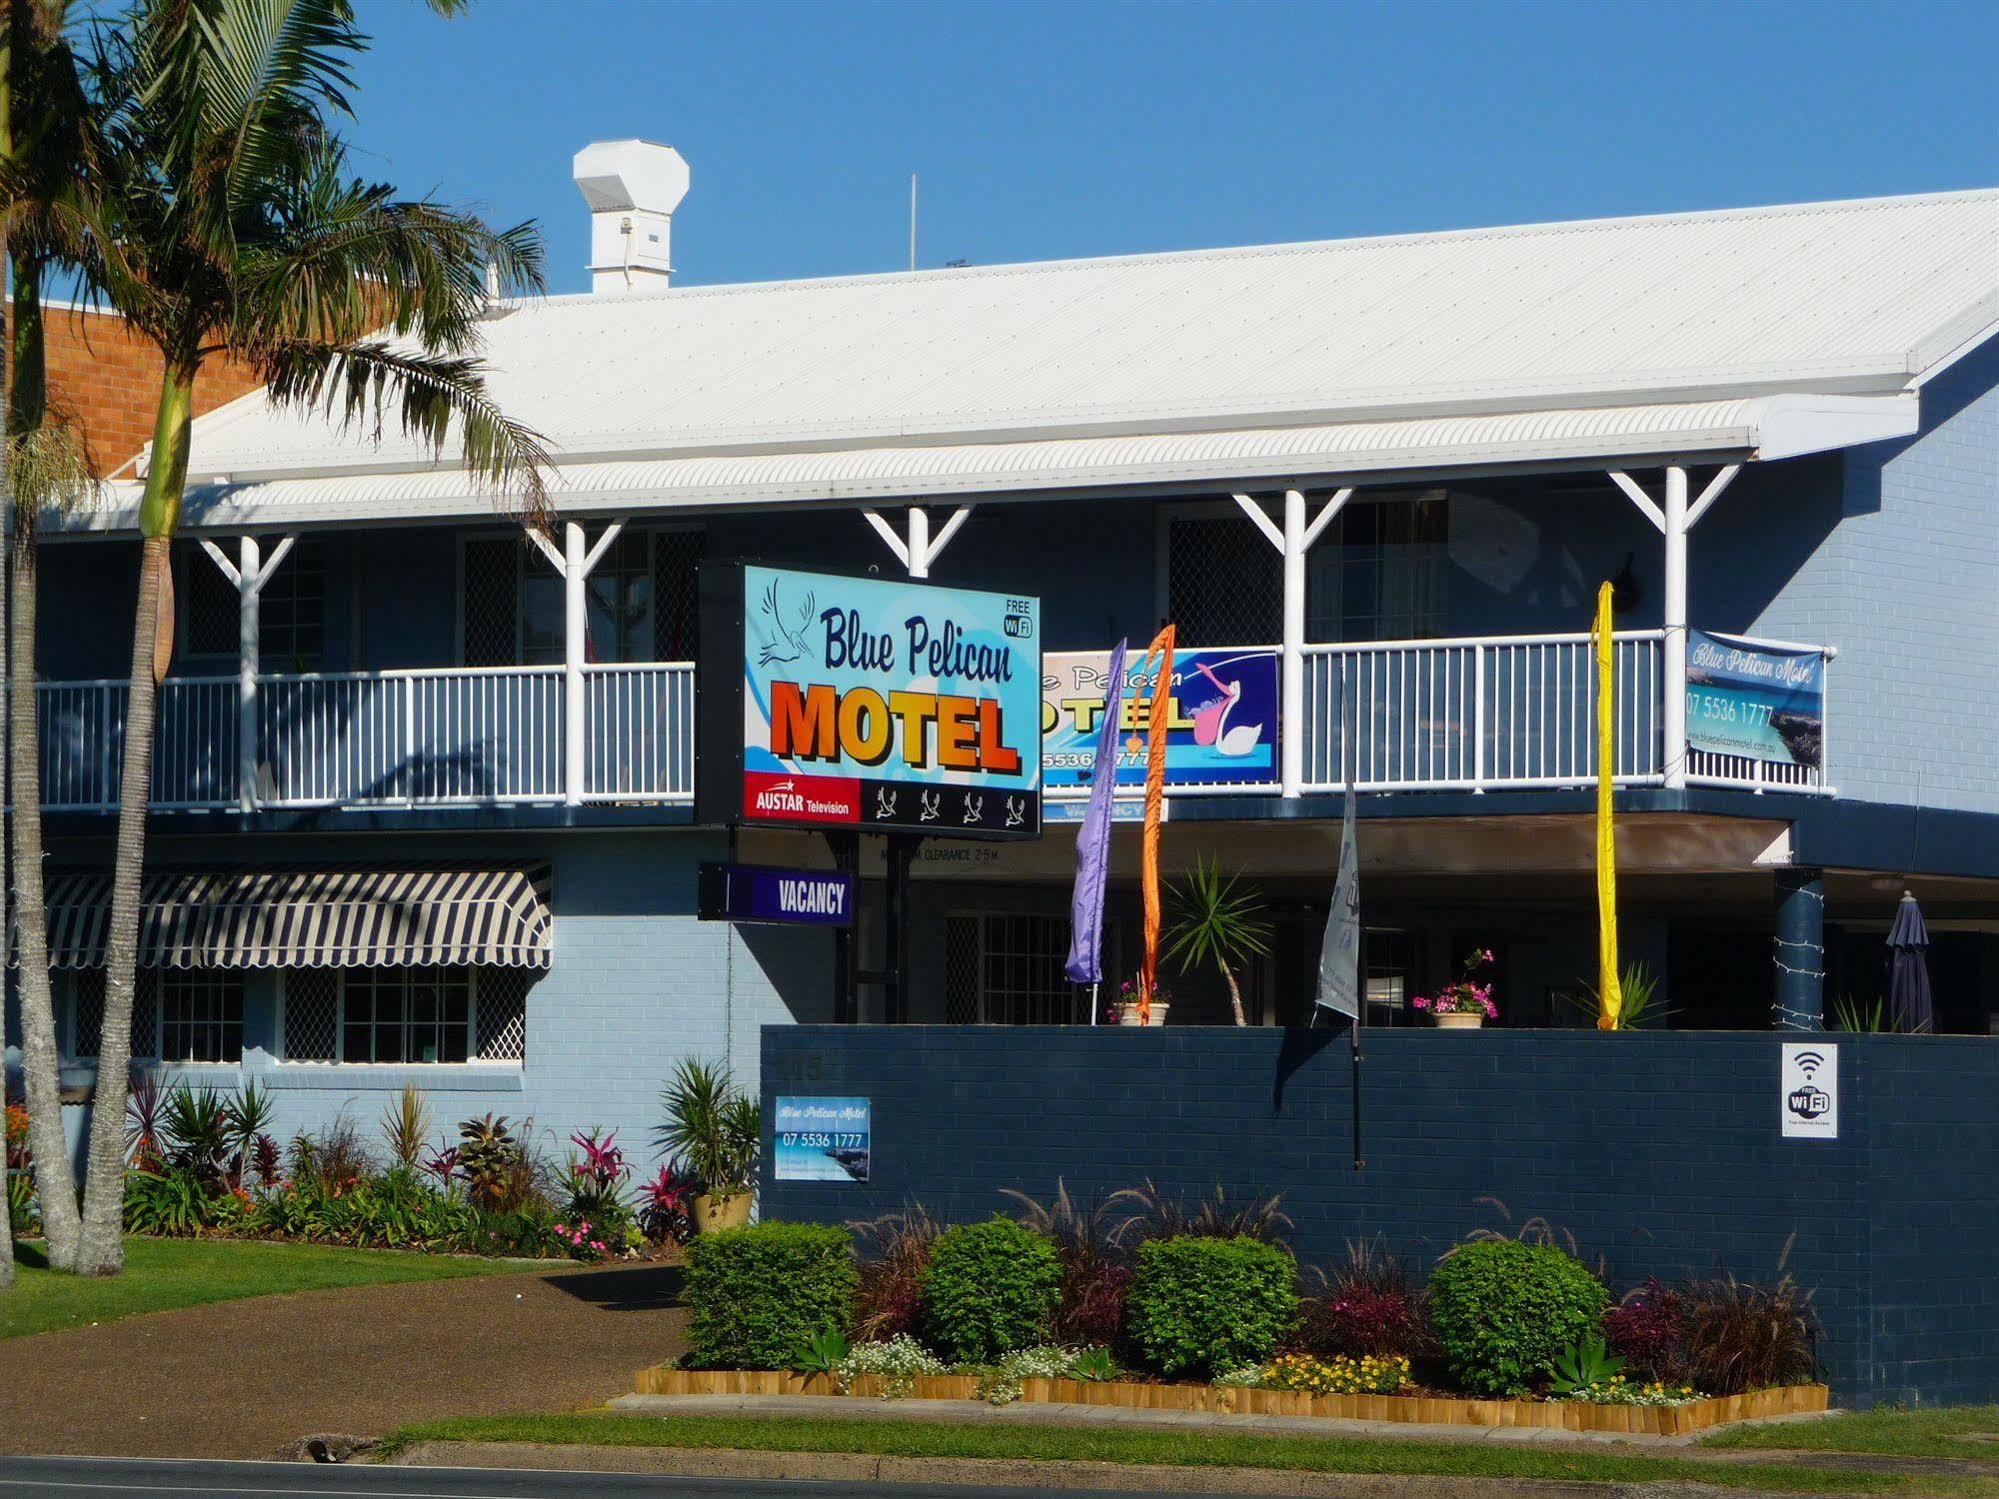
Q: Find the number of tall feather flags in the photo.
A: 4